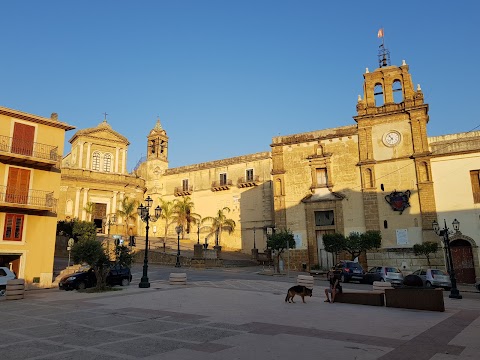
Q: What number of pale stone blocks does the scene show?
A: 4